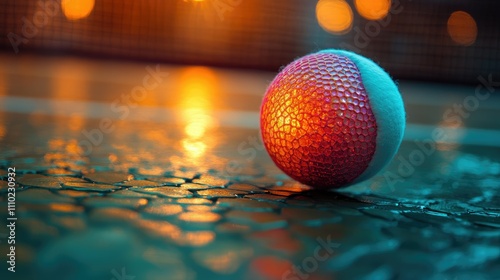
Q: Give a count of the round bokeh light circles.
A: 4